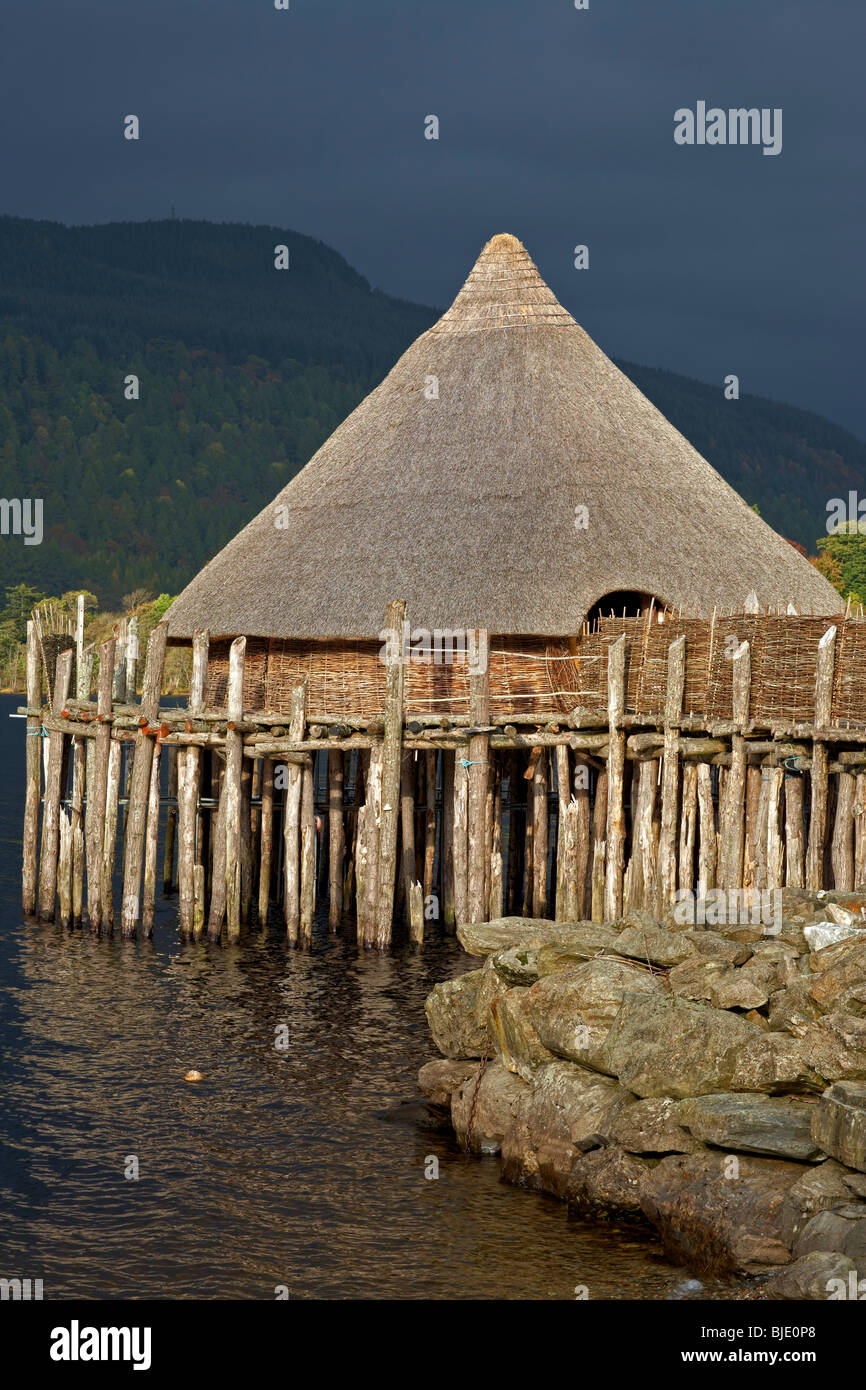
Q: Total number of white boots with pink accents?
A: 0